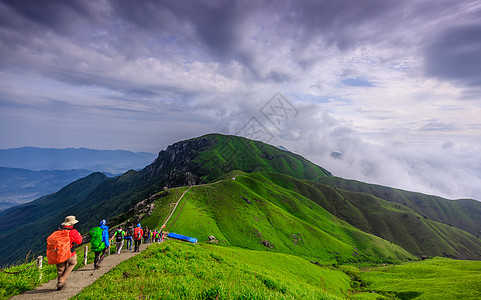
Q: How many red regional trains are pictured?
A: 0